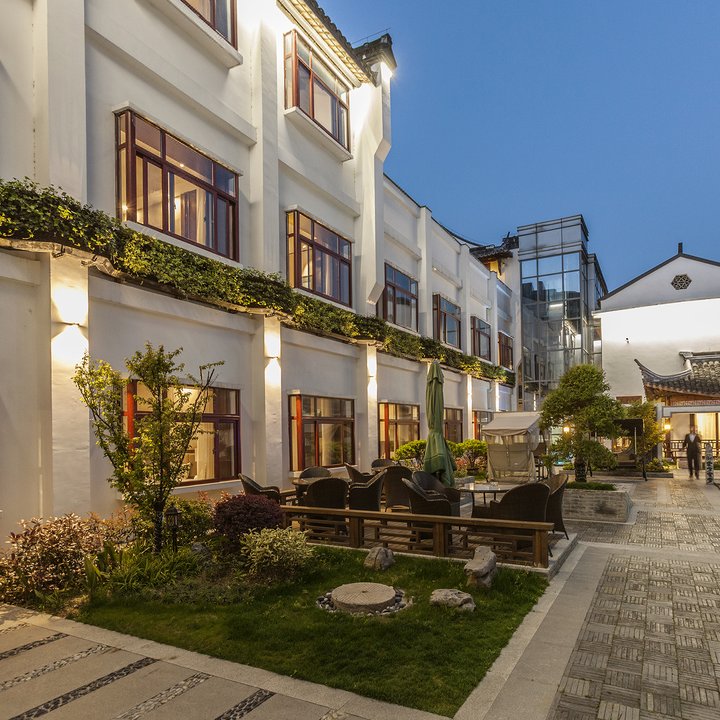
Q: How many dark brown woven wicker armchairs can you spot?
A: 11